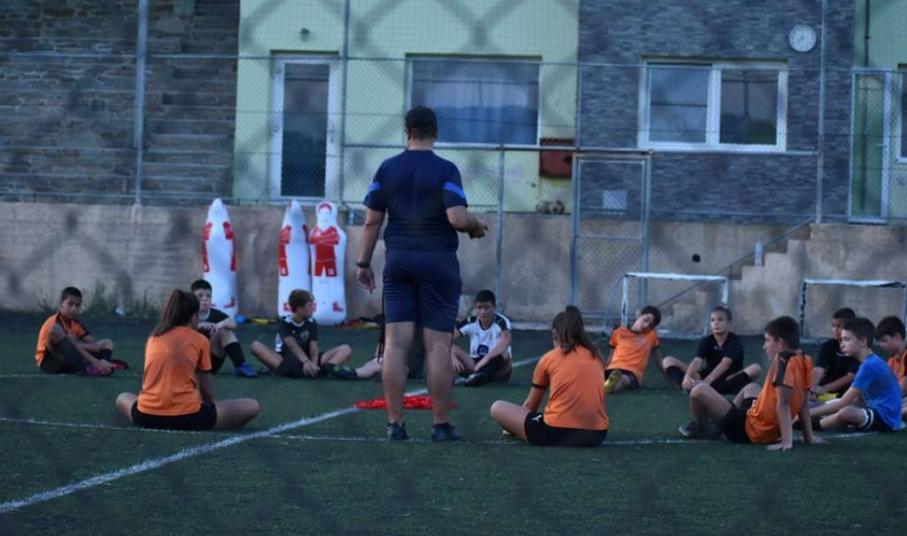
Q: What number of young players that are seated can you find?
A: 13